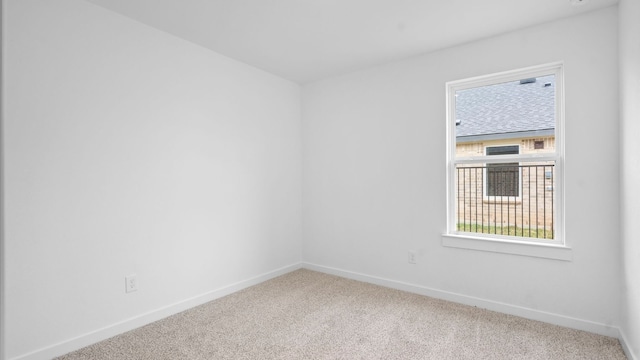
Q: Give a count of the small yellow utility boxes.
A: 0